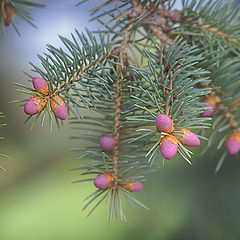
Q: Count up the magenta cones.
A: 11